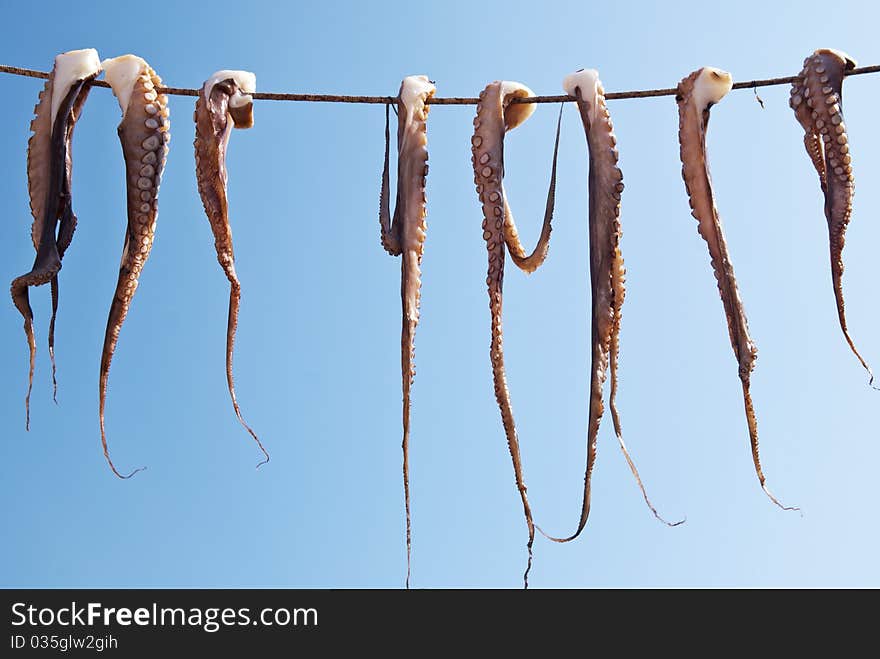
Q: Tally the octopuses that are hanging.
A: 8